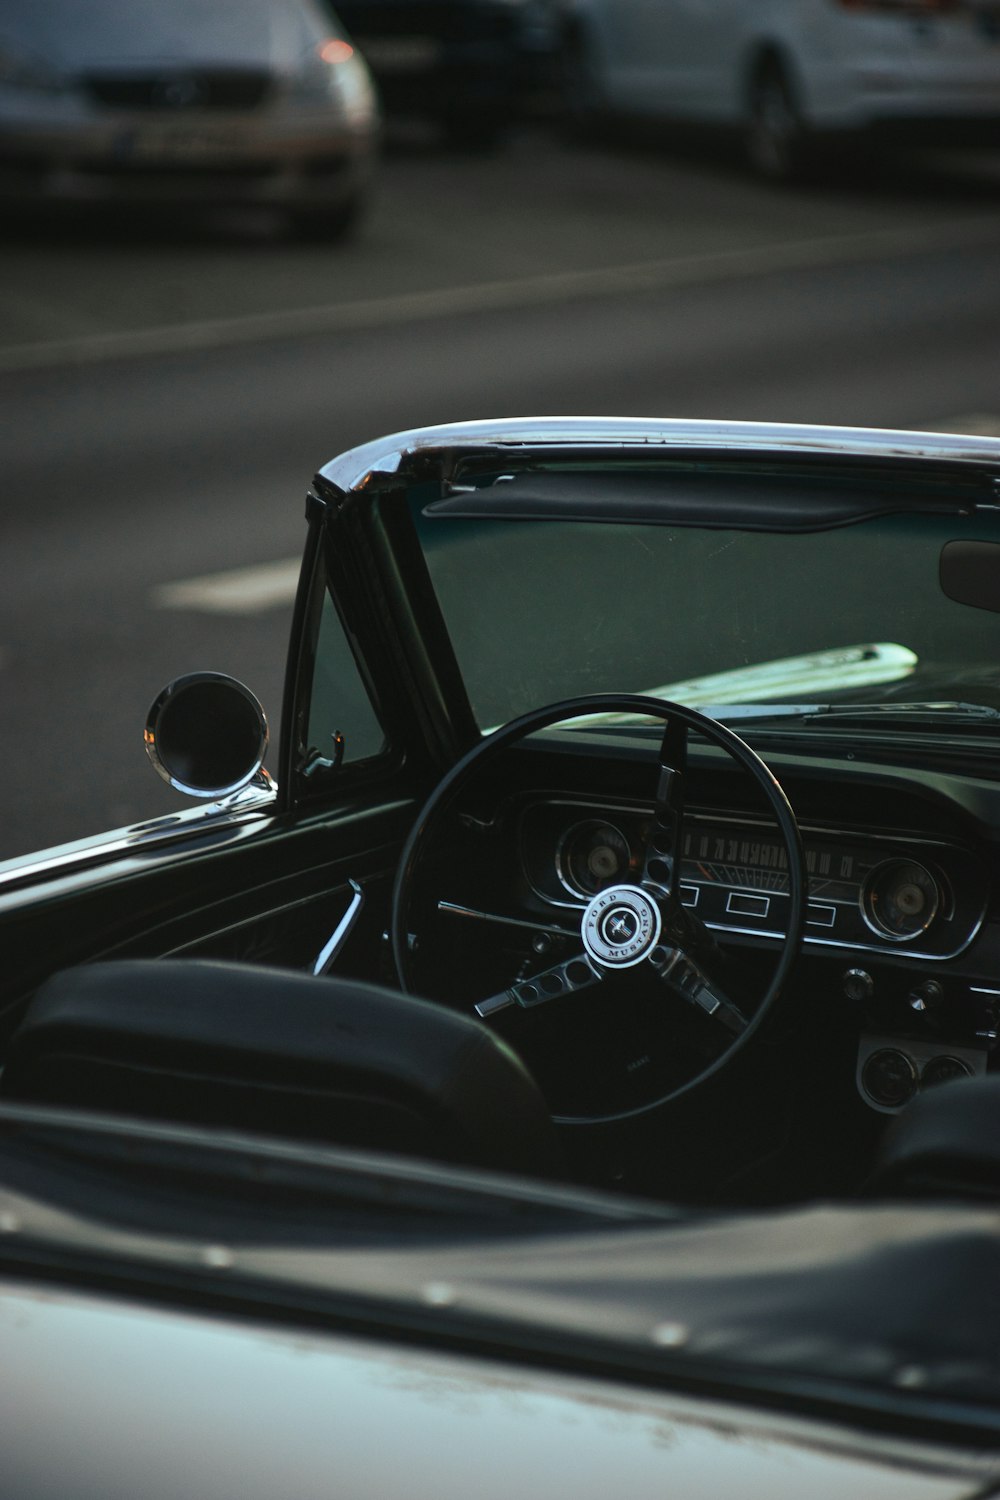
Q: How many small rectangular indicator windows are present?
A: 3